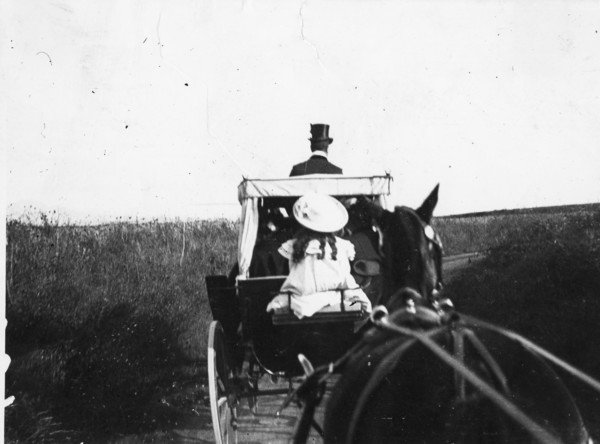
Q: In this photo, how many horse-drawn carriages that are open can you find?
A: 1